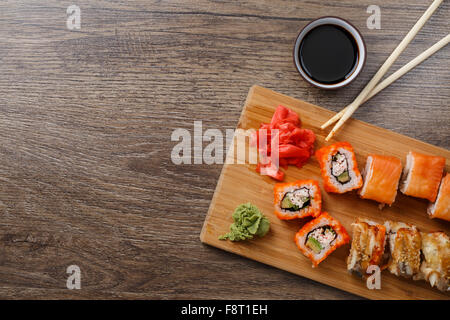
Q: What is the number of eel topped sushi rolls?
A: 3